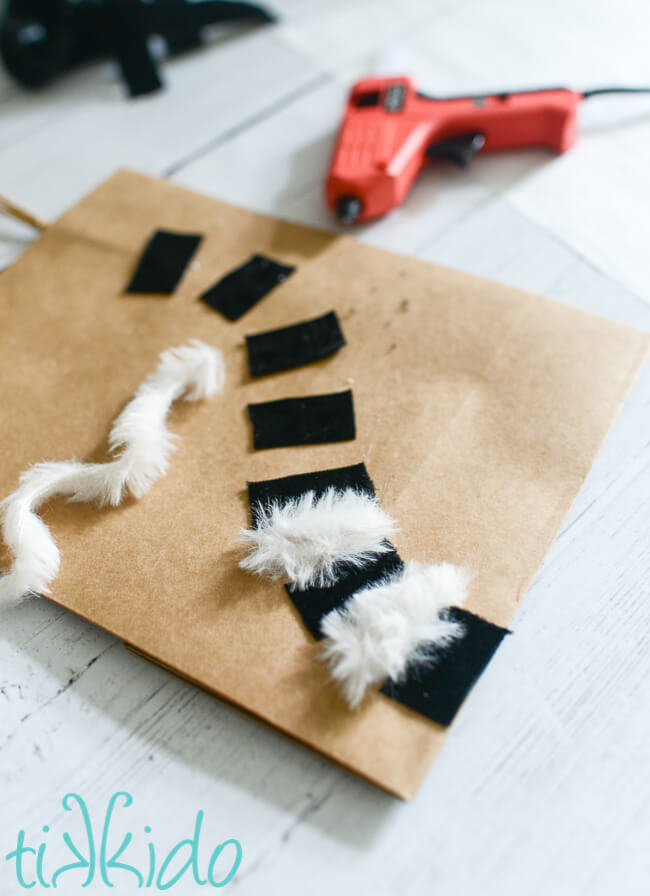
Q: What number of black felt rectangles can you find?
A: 7